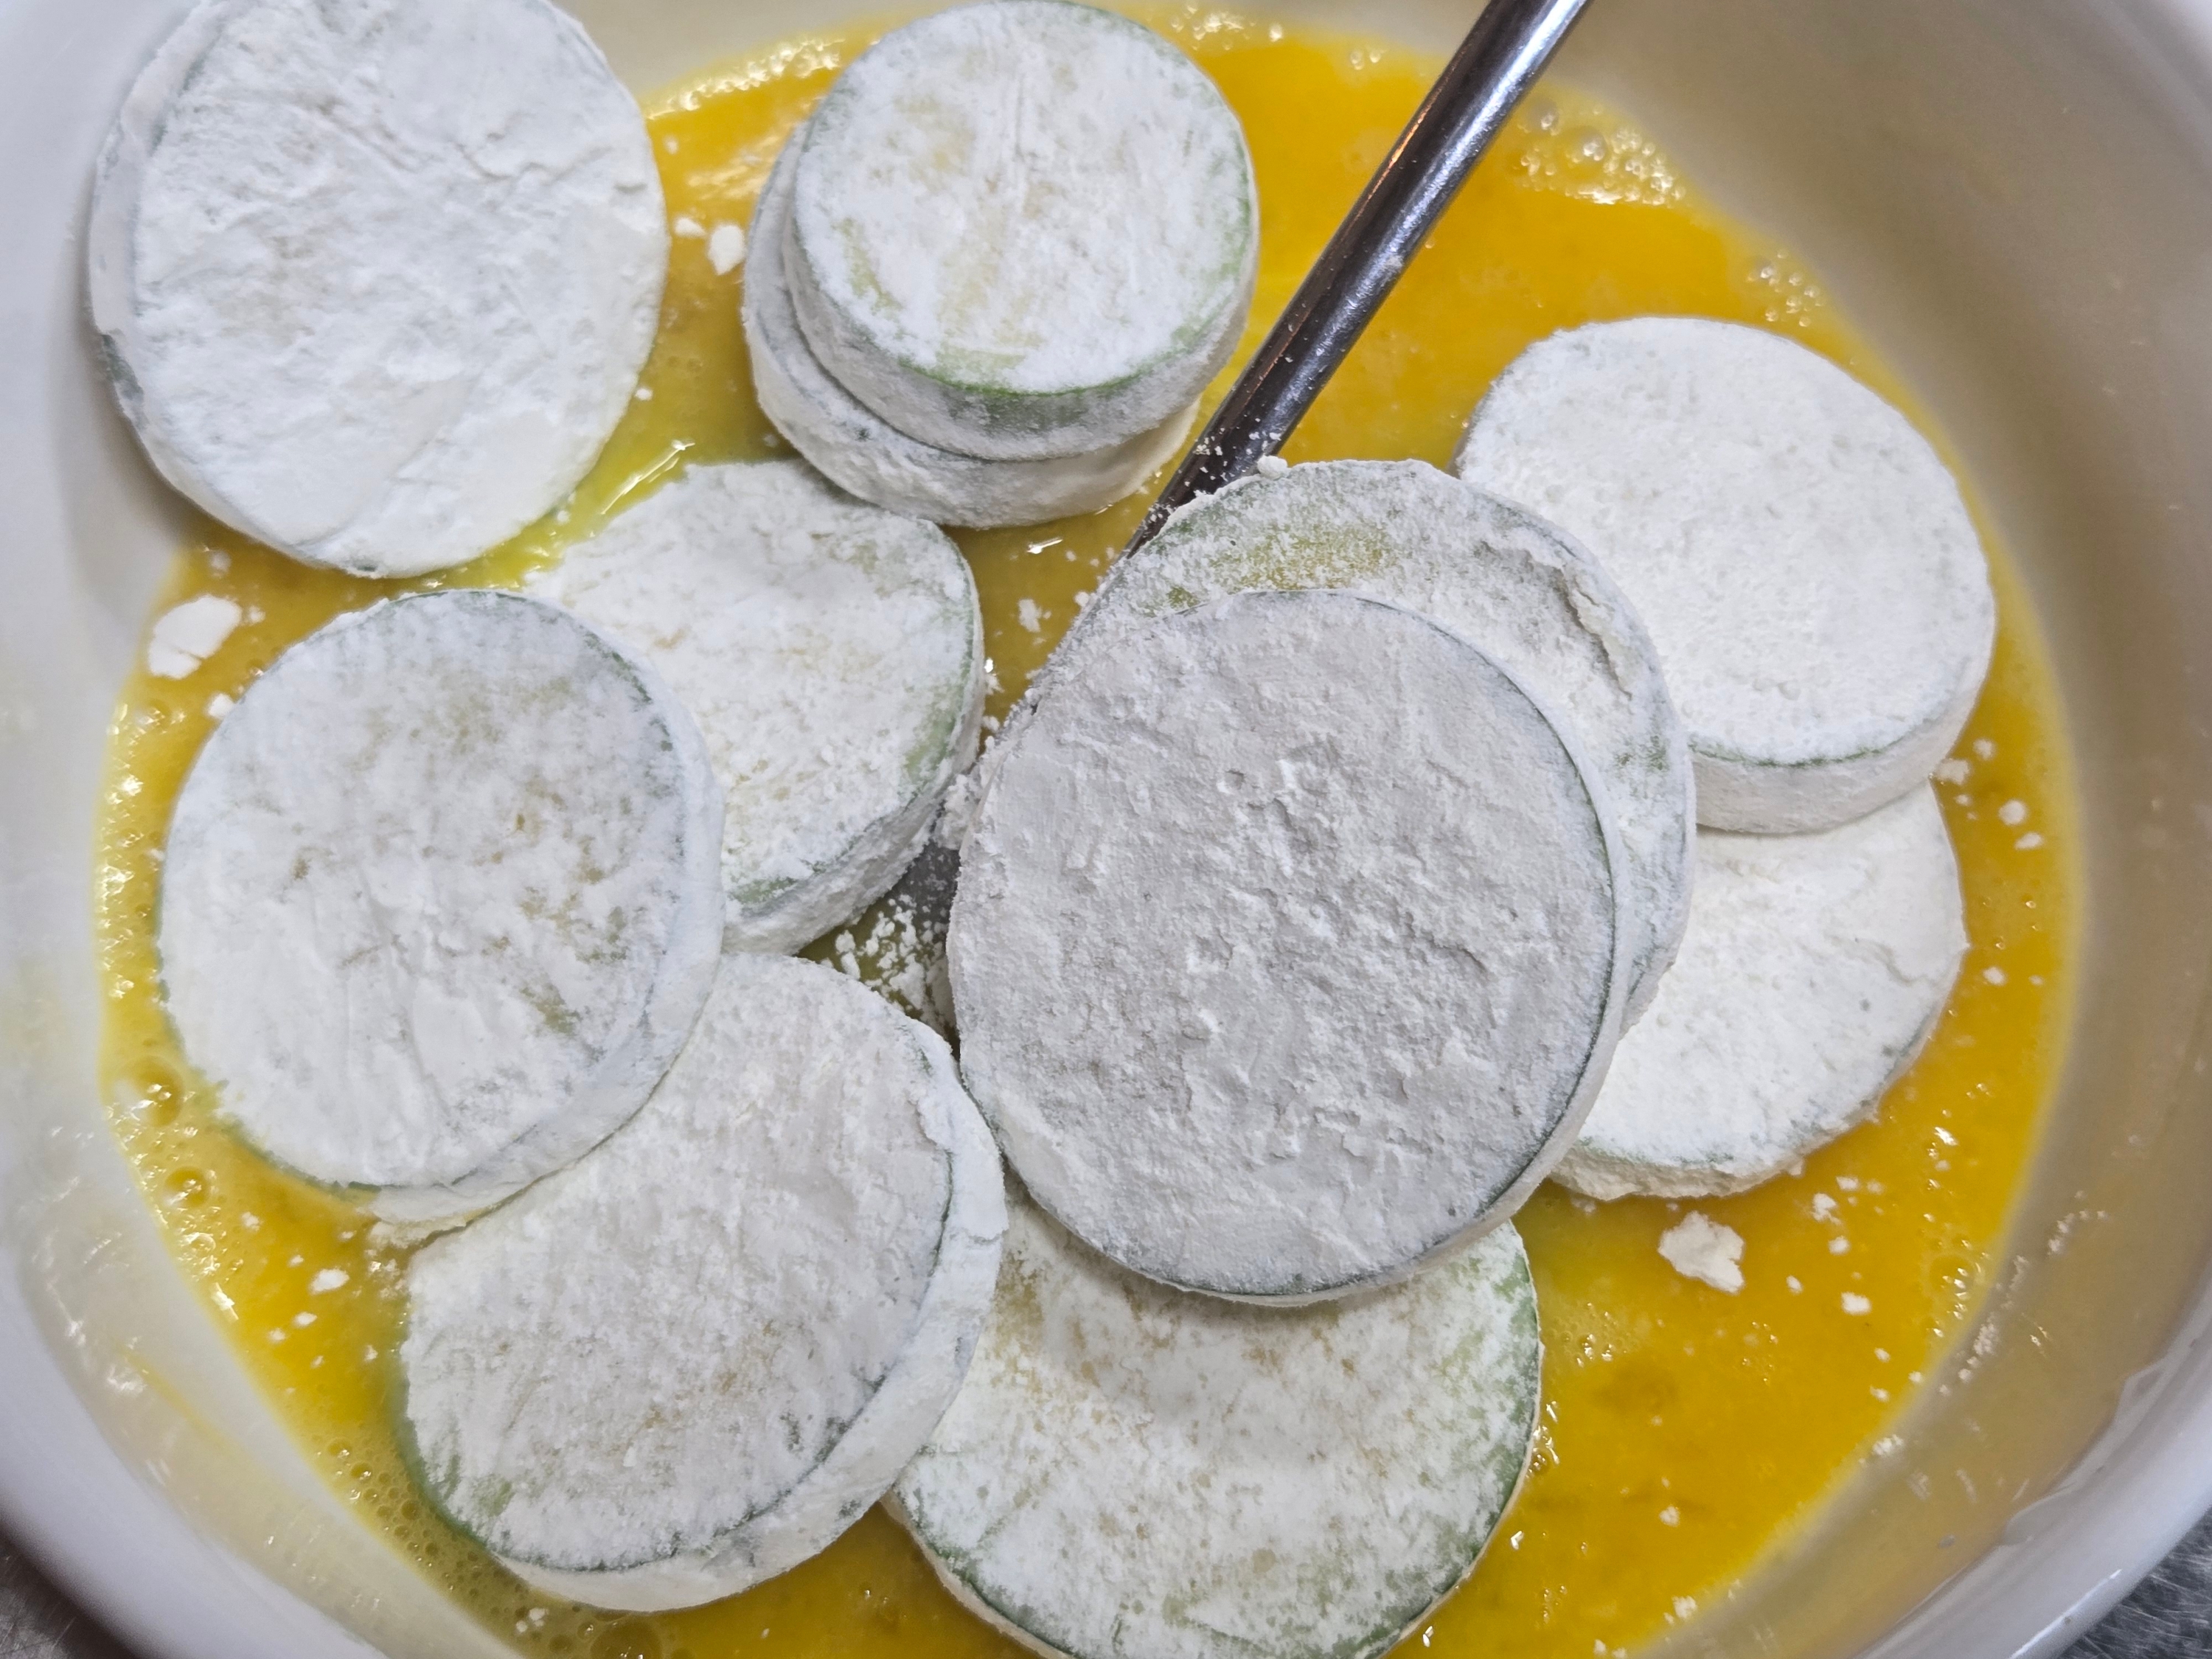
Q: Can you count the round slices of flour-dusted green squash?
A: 11